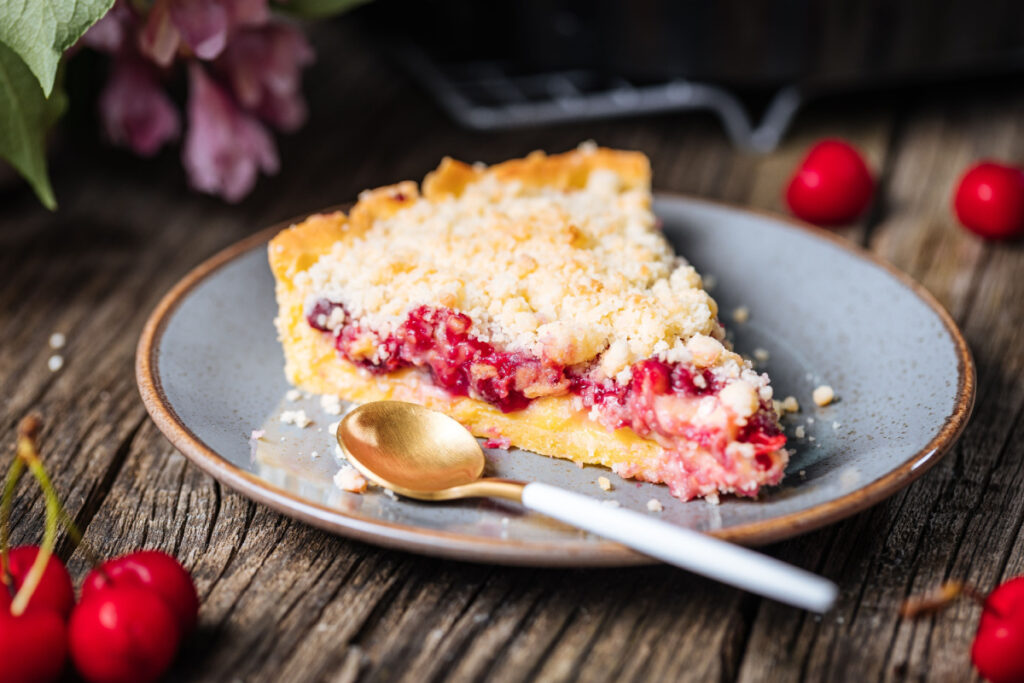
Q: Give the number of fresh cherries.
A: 7